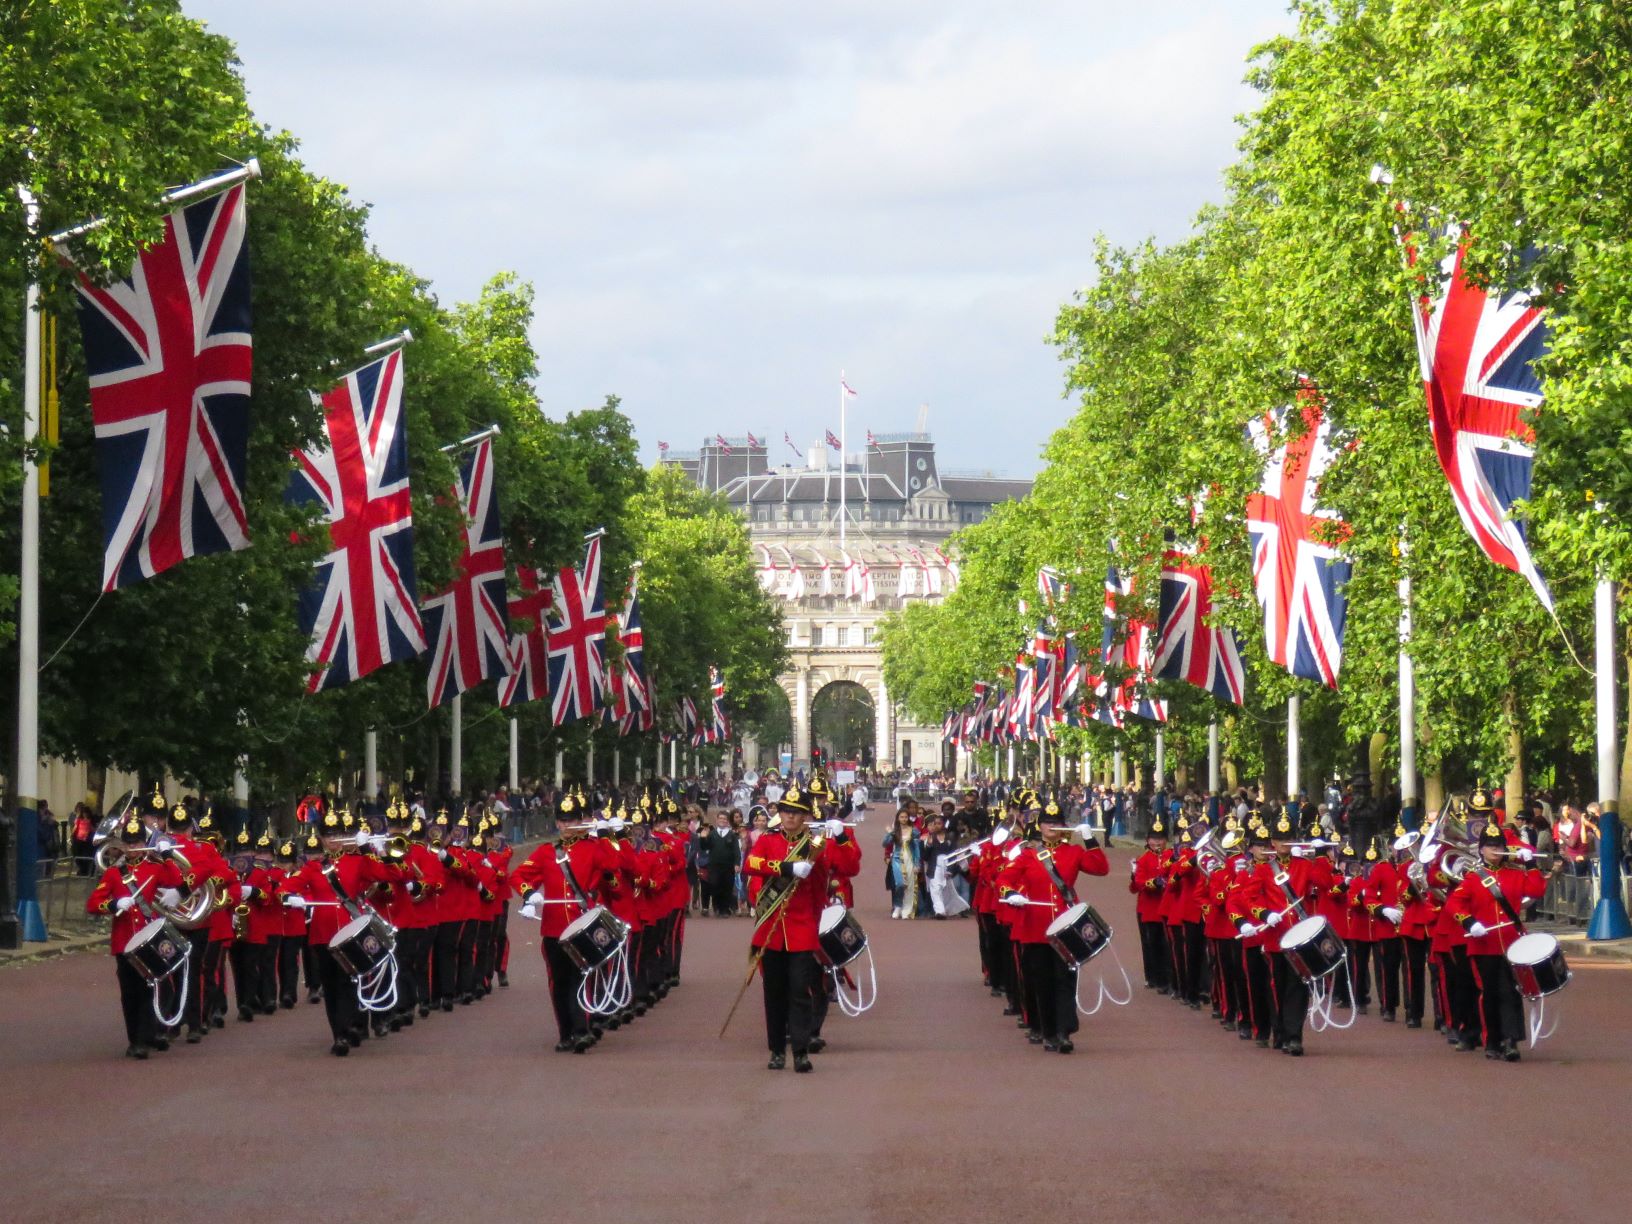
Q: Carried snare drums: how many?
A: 7